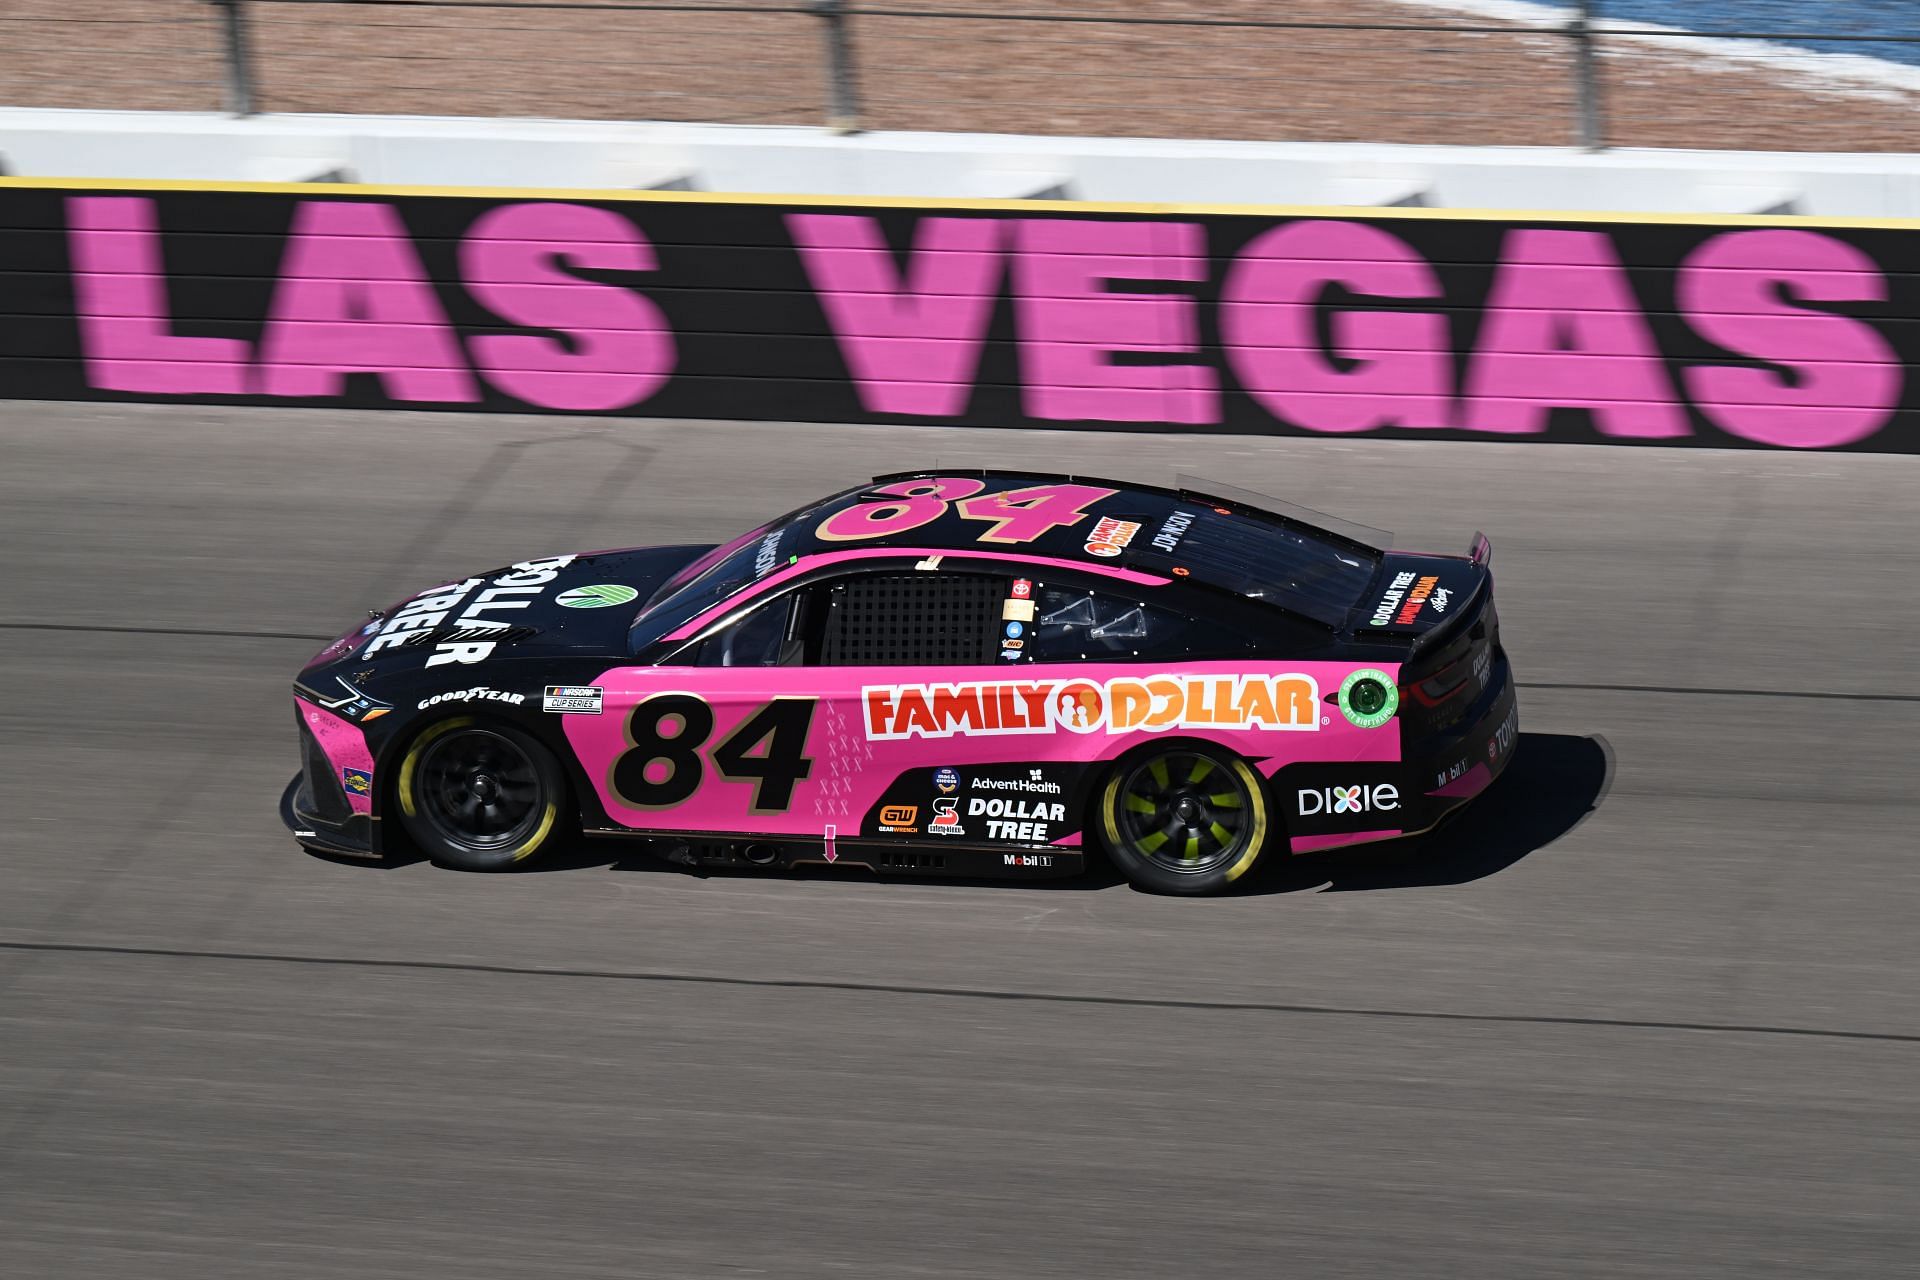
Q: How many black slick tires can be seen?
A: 2